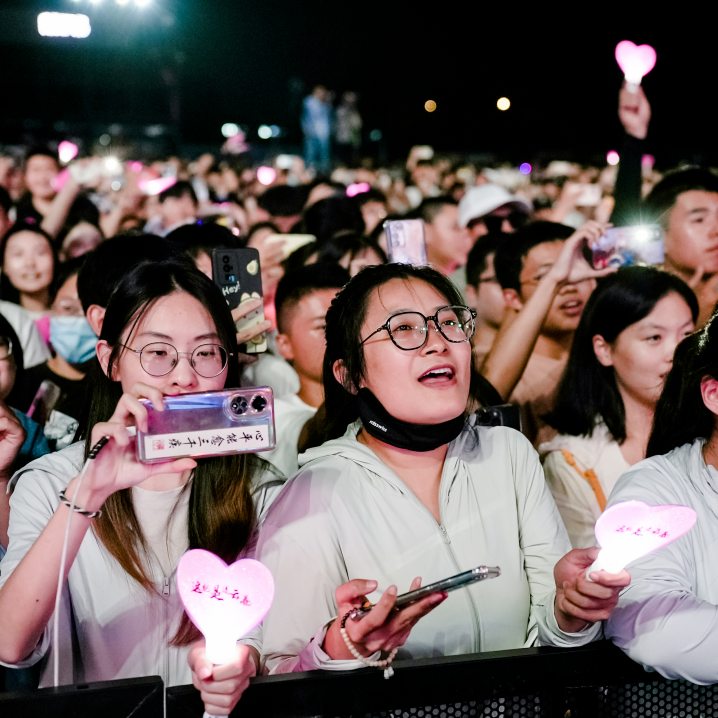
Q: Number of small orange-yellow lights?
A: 2